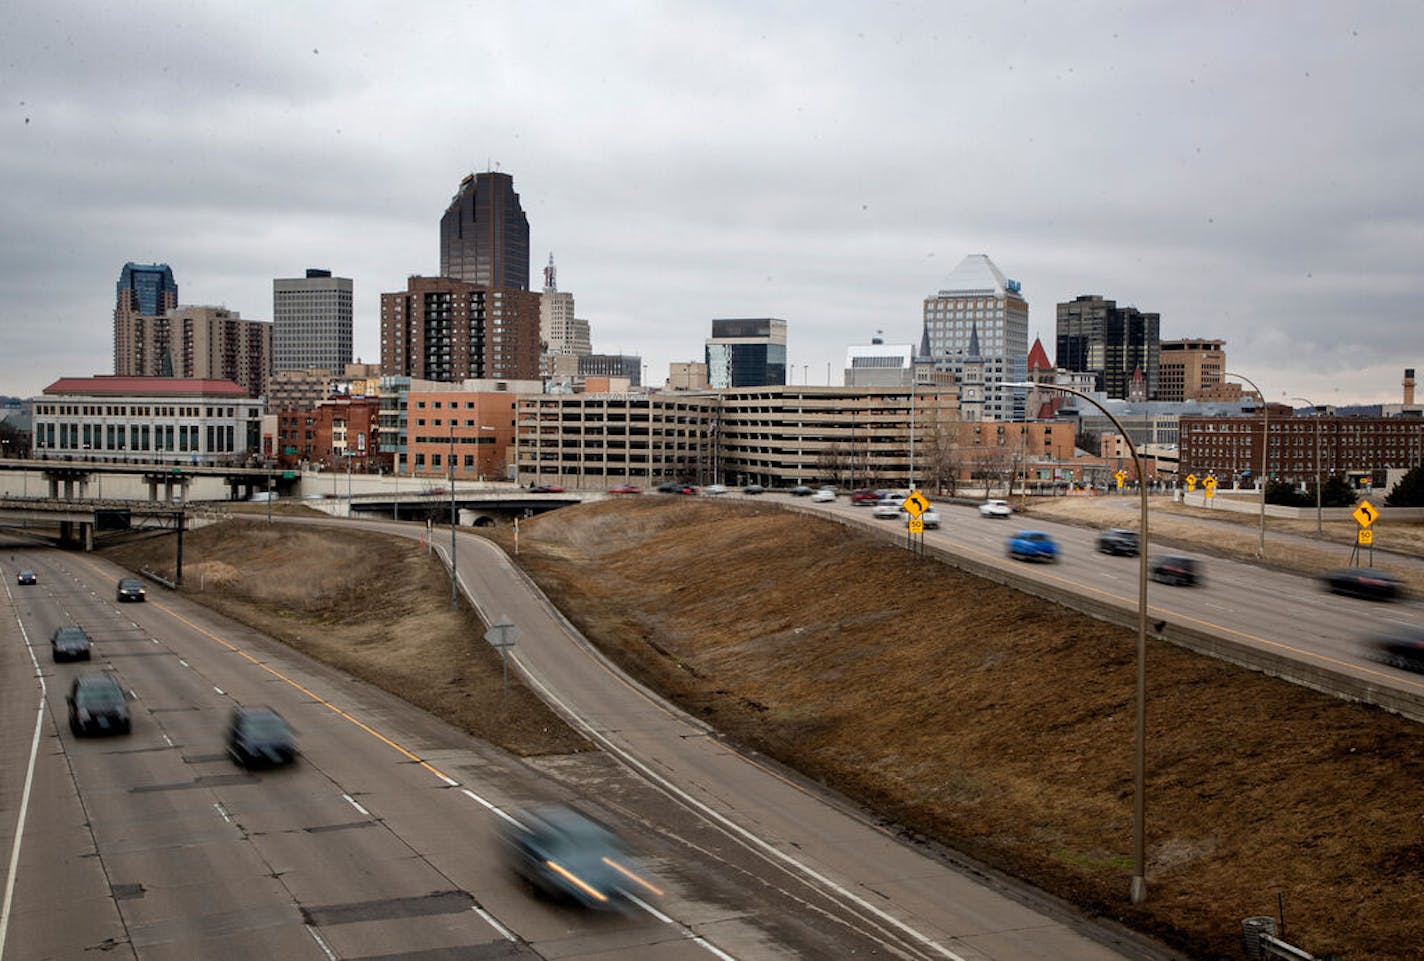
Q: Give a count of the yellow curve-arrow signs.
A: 5